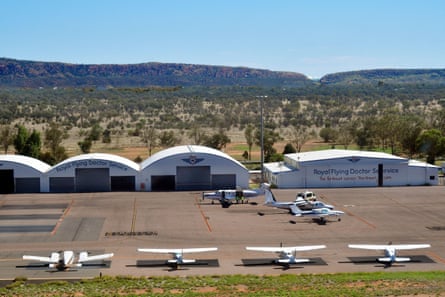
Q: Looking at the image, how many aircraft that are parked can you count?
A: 7